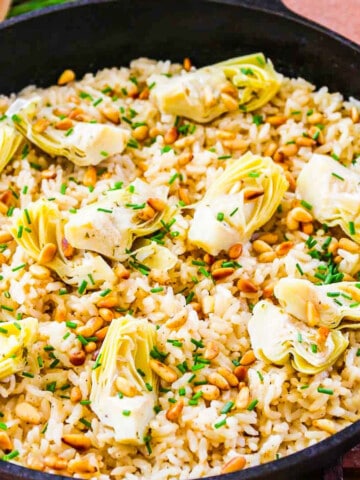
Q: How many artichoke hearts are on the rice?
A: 11